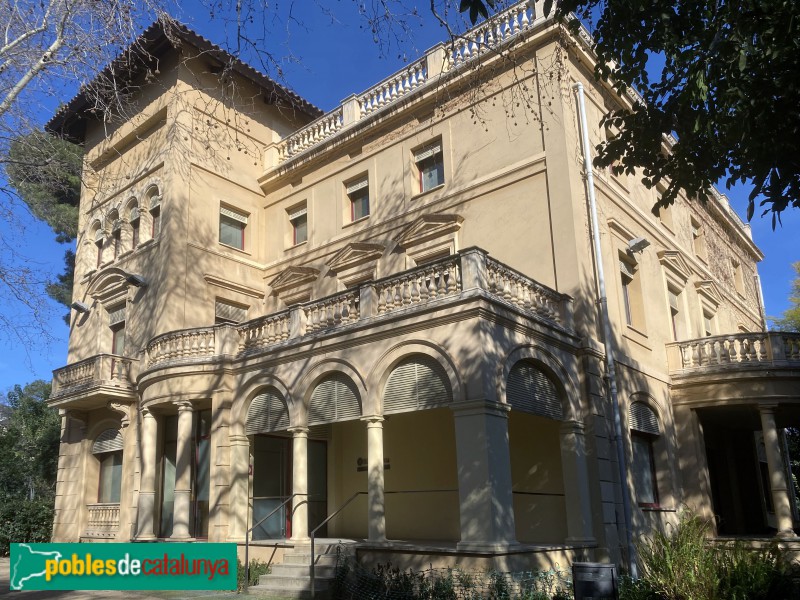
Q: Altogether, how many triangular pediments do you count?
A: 5